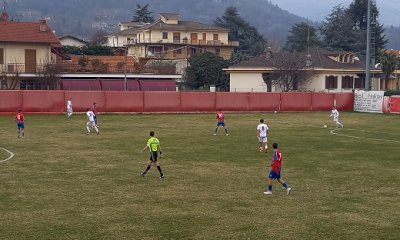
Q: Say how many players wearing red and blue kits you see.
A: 4